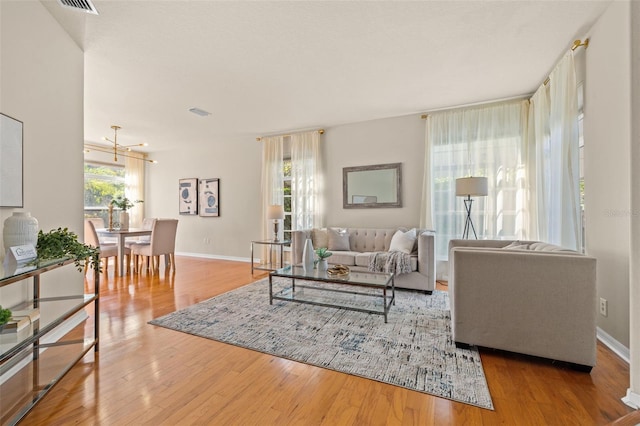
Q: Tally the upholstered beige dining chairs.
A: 4